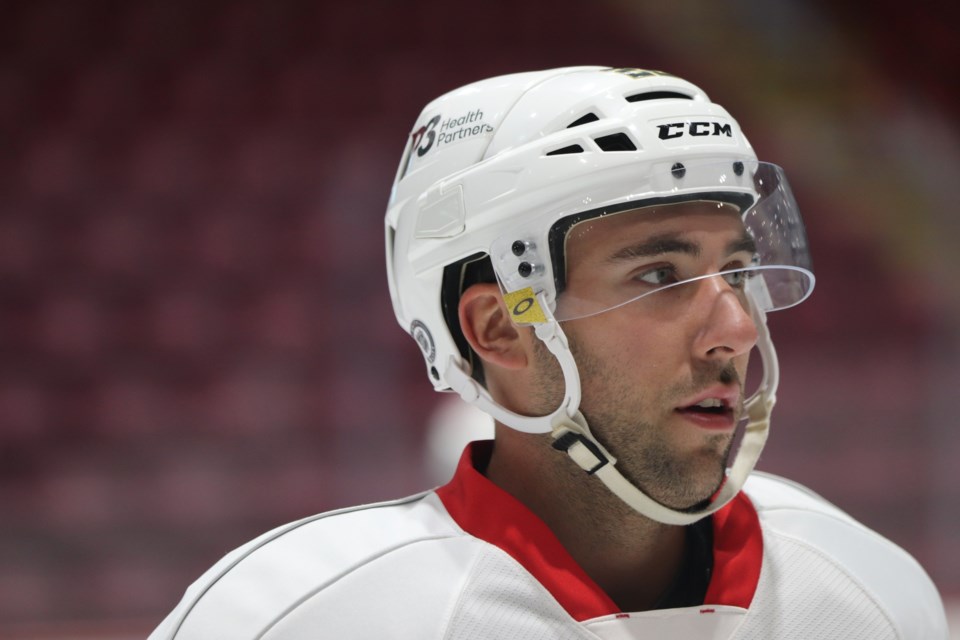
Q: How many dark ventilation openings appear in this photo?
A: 4